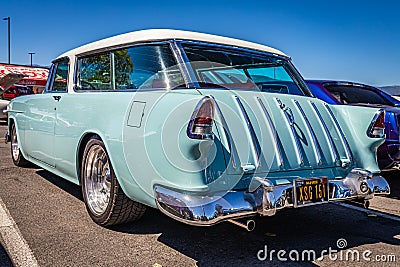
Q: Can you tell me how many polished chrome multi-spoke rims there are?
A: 2